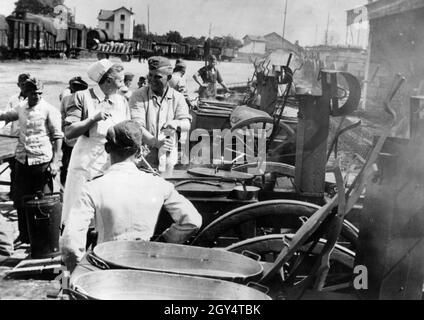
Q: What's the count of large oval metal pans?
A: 2